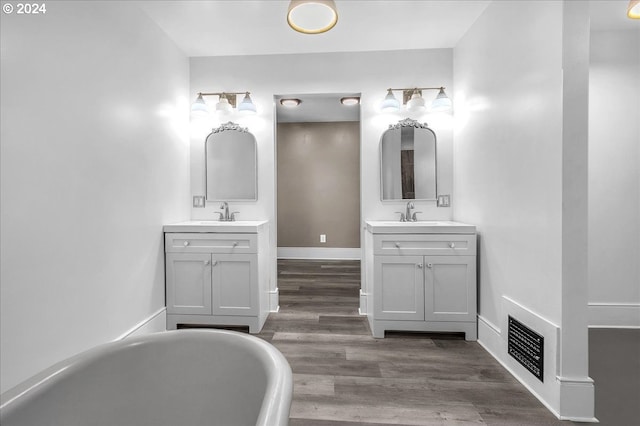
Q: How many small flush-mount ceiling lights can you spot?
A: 2